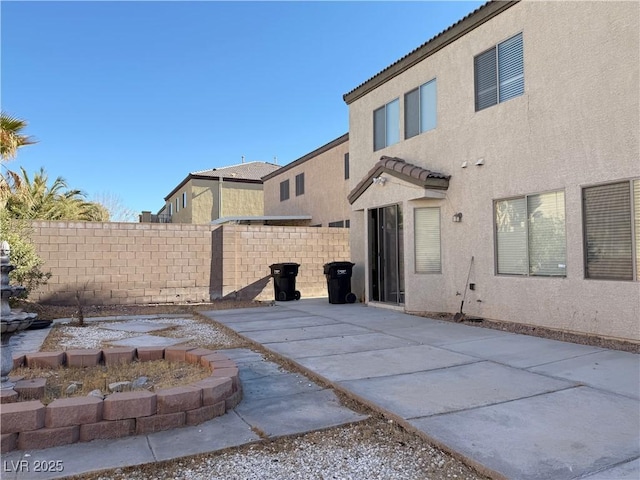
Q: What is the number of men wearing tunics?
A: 0